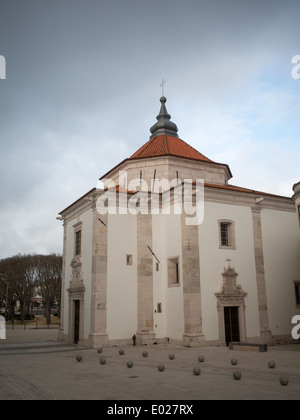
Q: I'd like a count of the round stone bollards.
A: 14